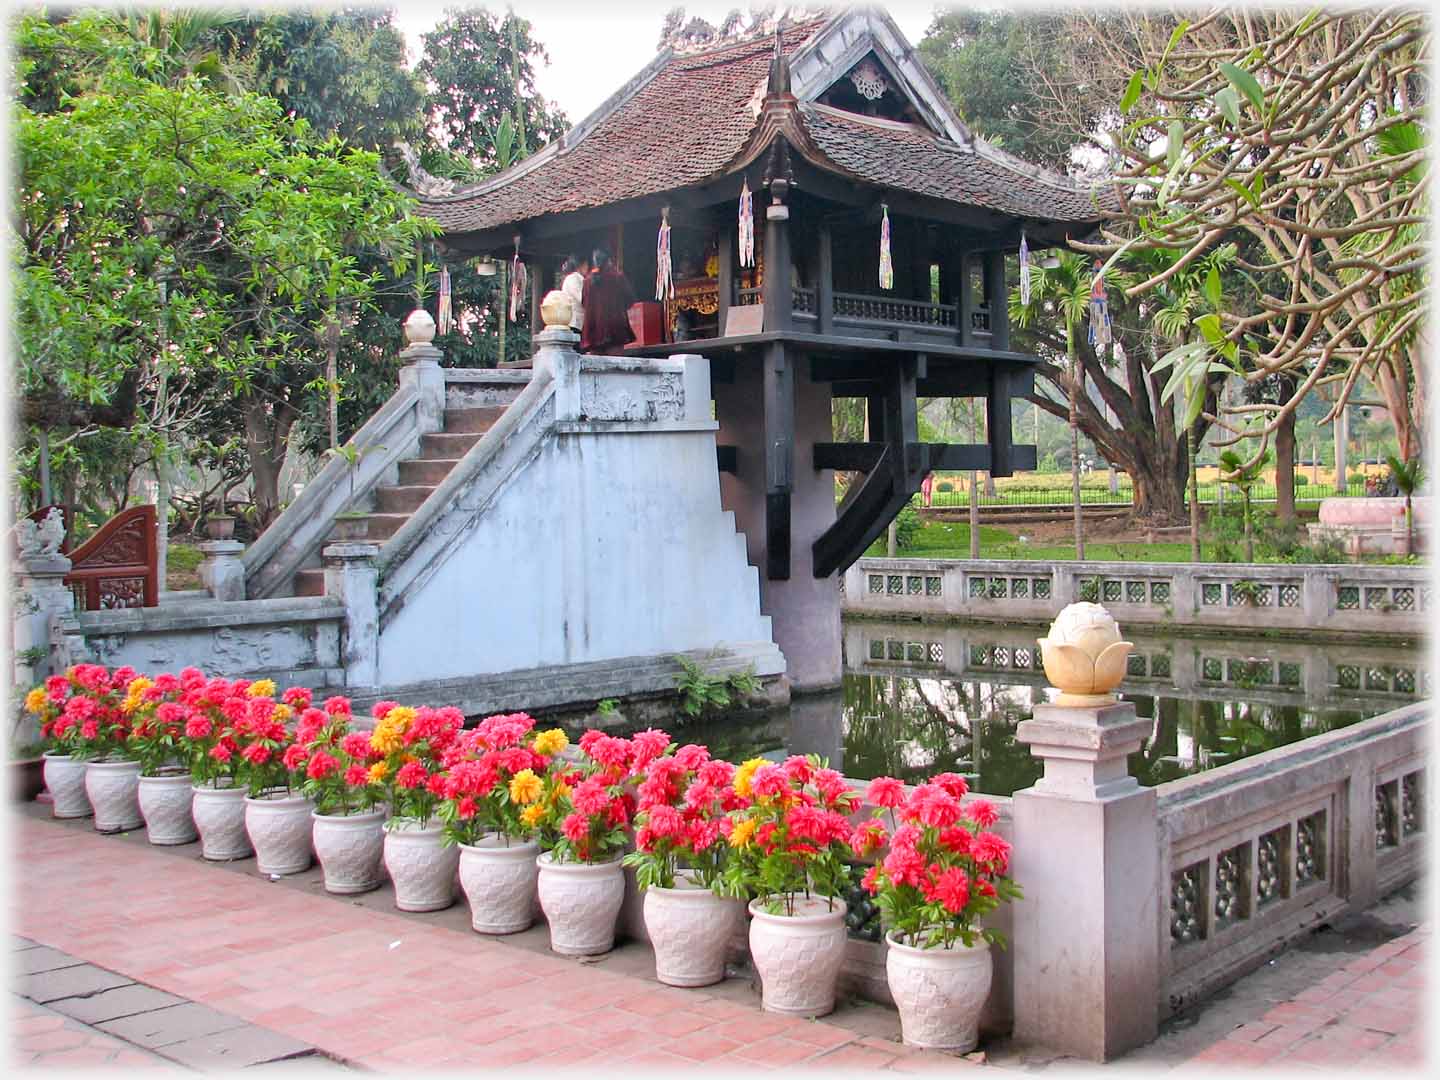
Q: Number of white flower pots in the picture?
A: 12